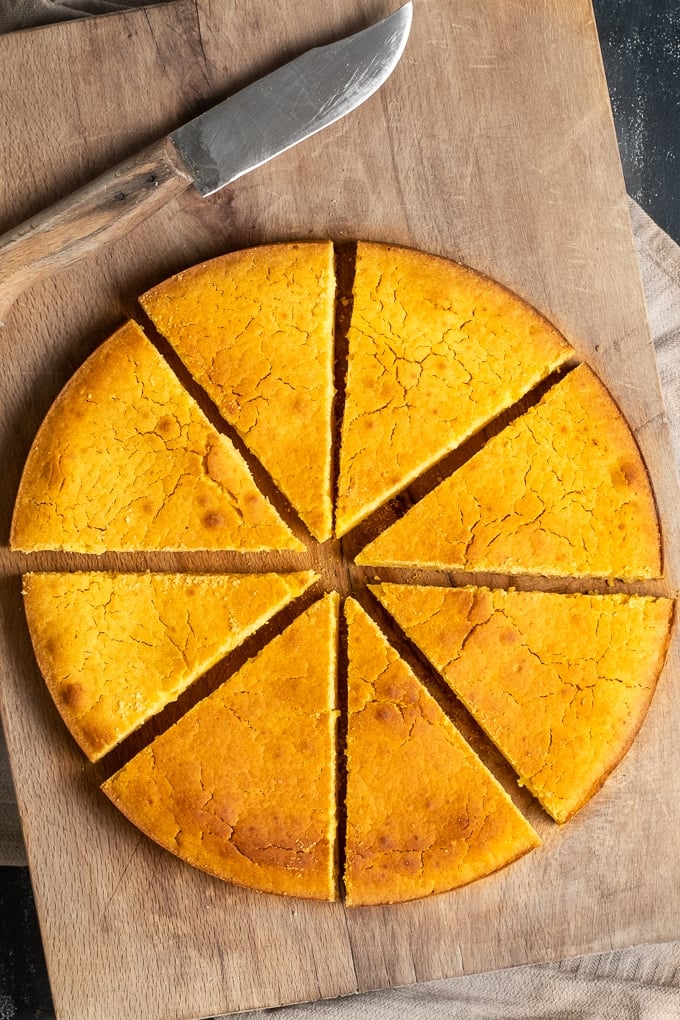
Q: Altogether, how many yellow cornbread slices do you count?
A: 8